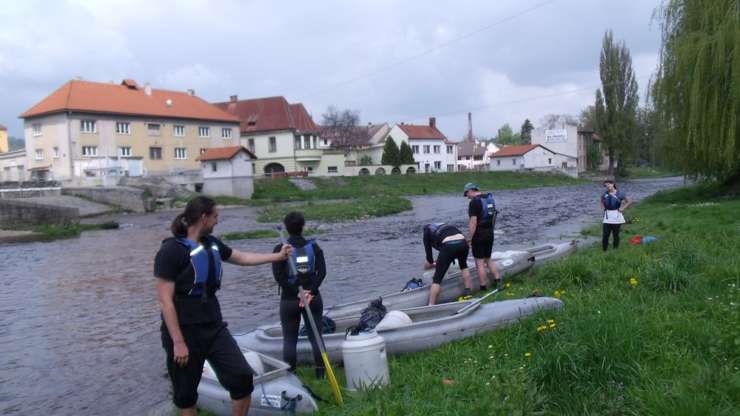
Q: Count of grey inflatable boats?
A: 4